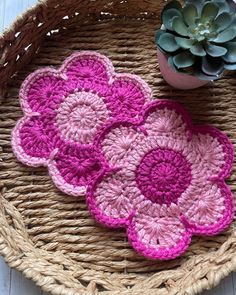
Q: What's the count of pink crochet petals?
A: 11